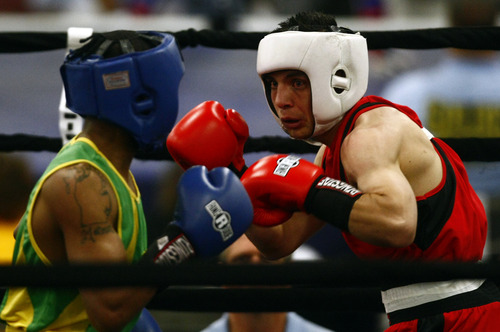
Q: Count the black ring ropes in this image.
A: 4